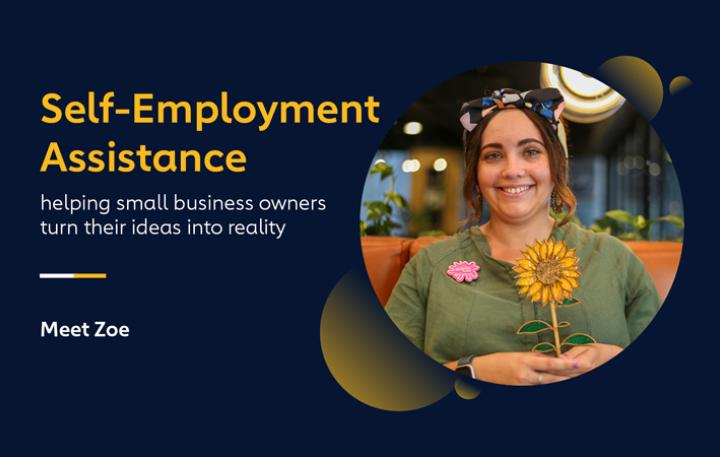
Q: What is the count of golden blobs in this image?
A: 4